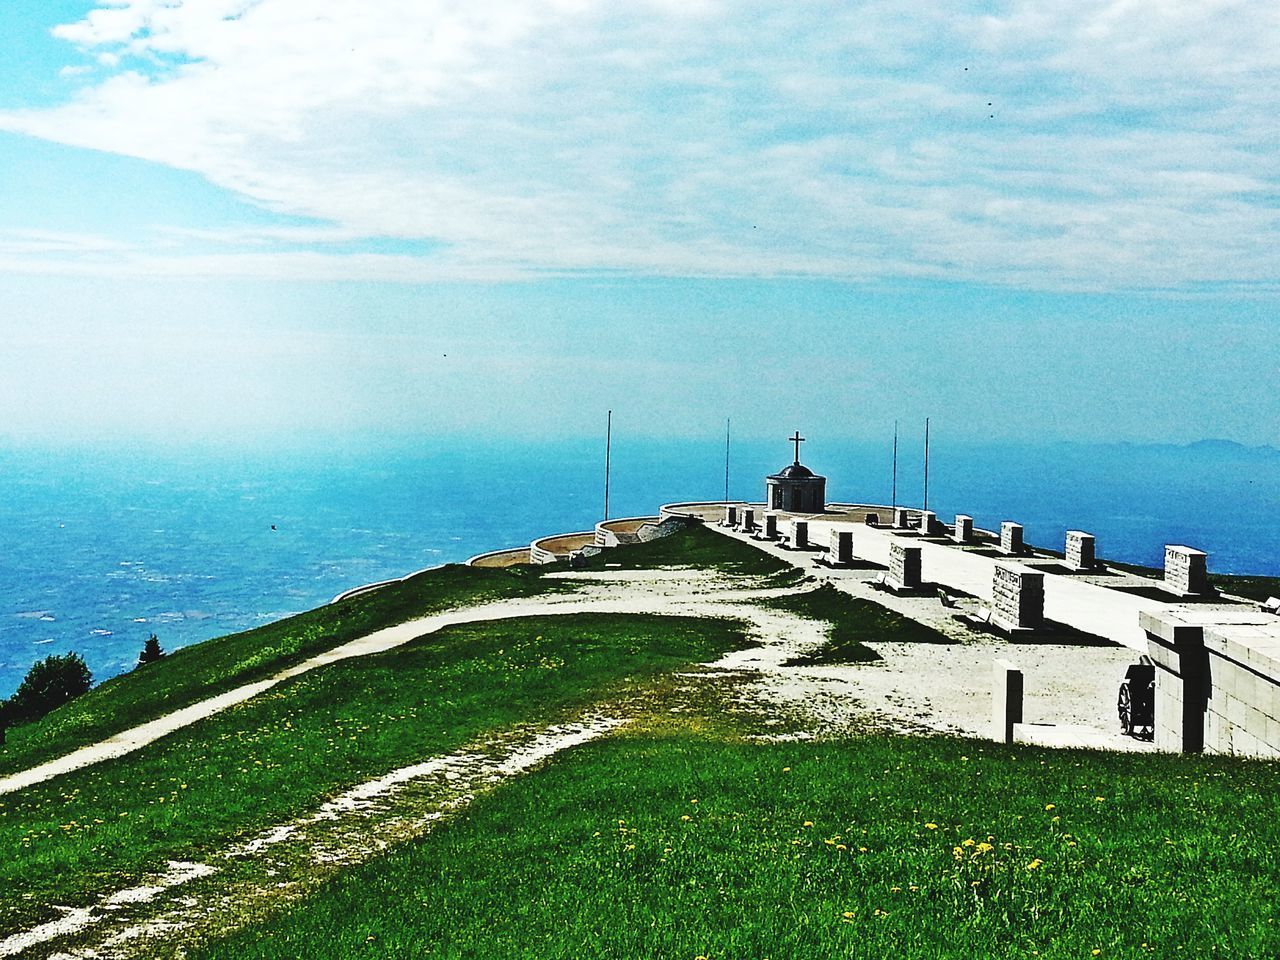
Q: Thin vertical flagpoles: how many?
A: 4